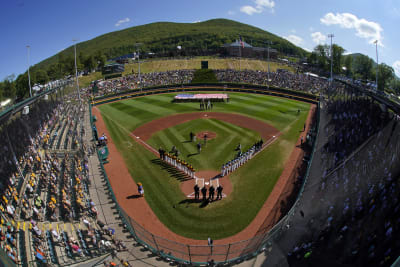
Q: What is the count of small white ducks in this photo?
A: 0